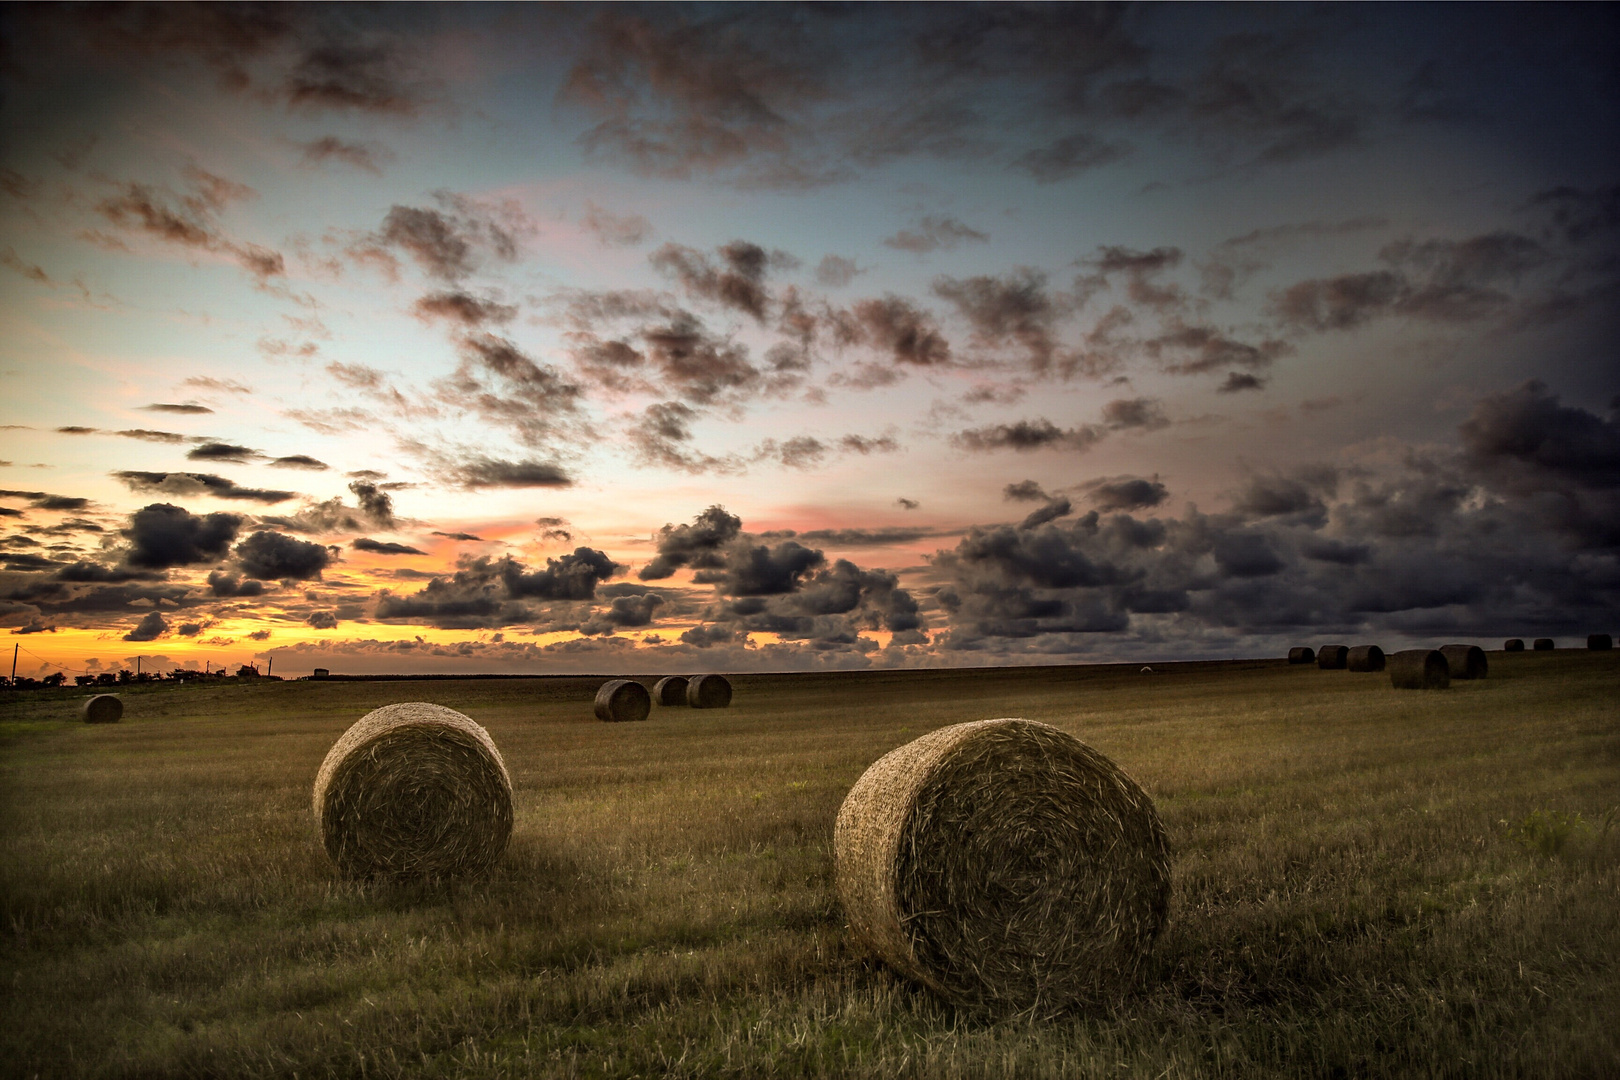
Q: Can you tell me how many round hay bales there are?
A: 14